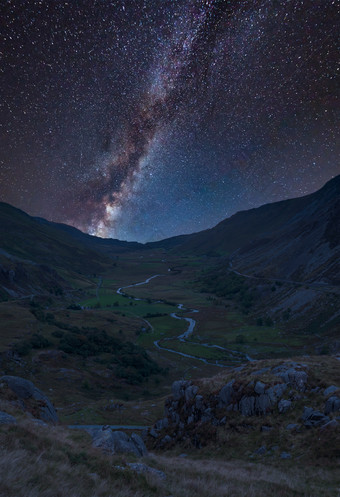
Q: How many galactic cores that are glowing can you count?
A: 1